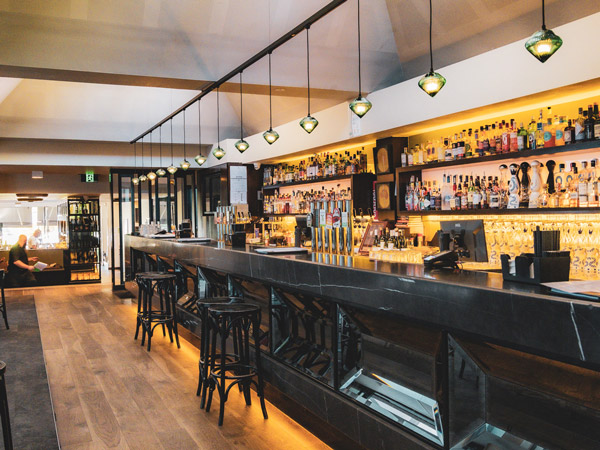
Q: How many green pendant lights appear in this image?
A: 14